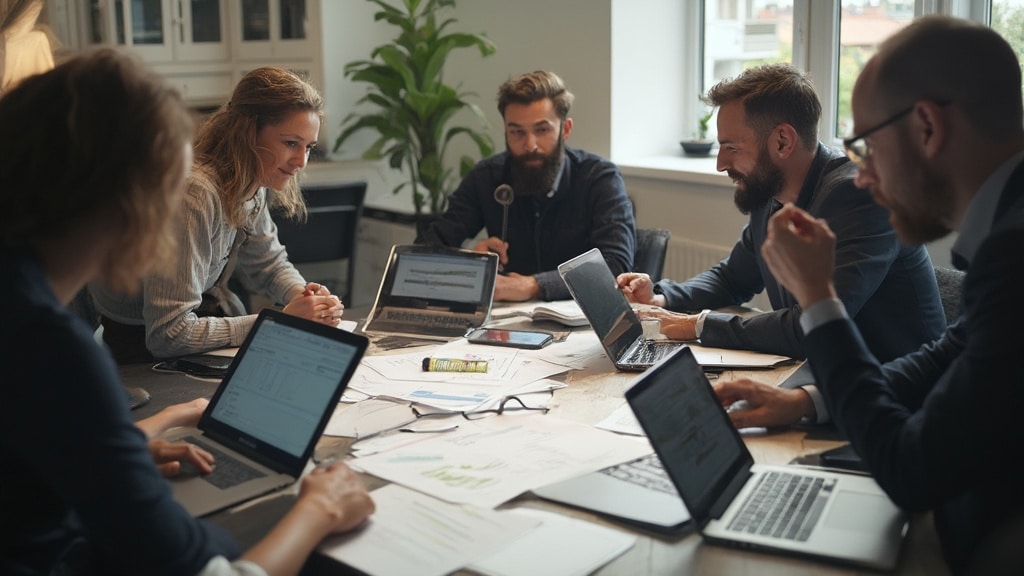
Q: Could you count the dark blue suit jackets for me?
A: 2